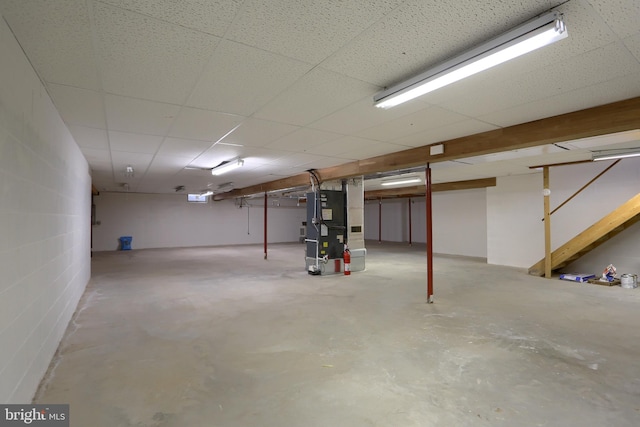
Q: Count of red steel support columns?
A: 4